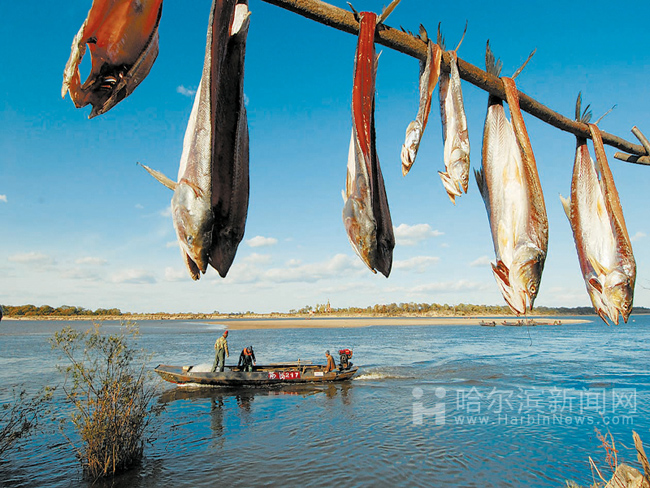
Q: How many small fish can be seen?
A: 2